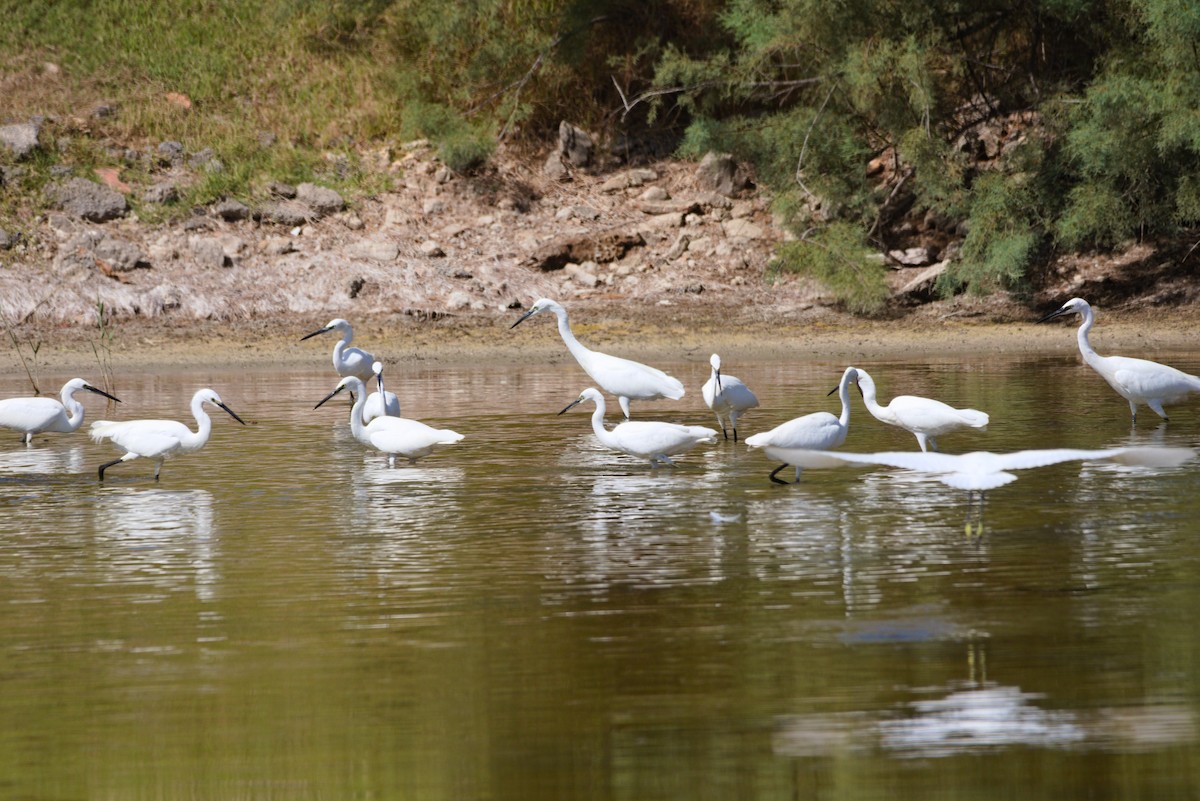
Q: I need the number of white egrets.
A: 12